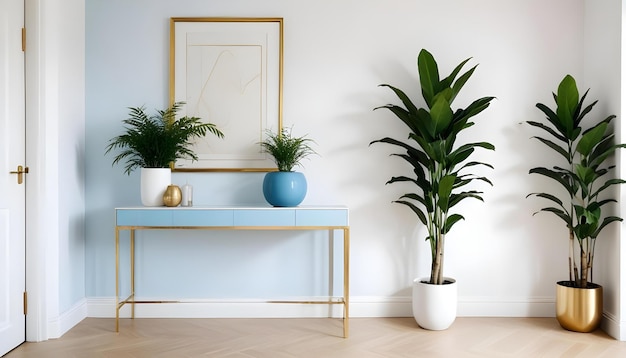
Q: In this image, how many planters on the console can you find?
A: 2